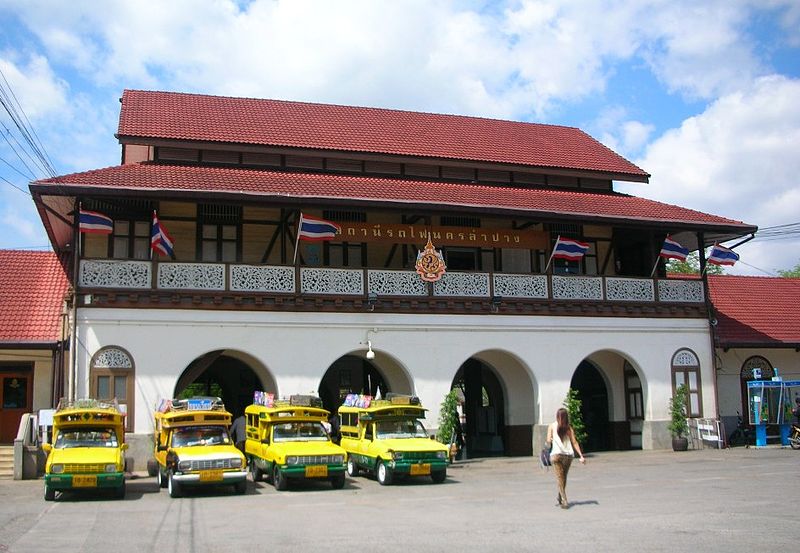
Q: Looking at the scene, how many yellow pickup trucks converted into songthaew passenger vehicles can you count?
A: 4